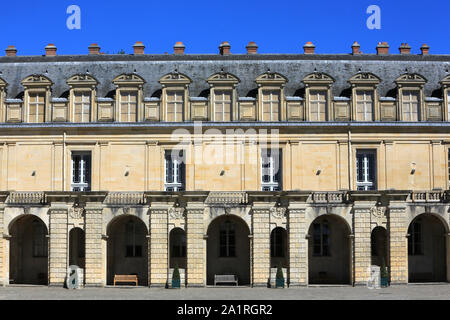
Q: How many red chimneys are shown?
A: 12